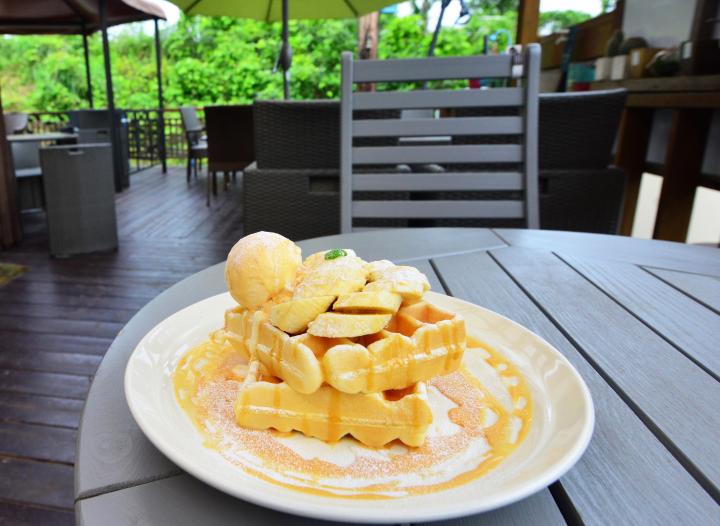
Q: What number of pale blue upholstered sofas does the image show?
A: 0